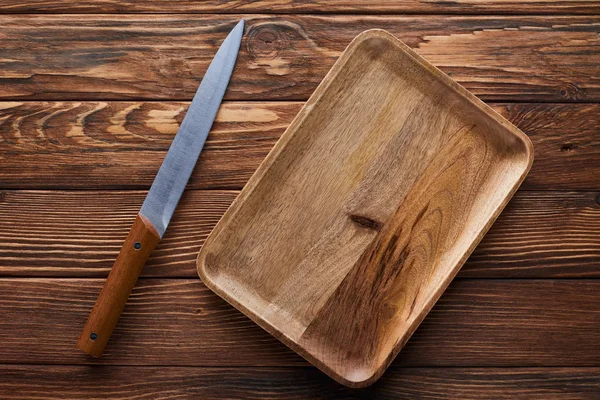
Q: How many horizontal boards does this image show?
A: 6